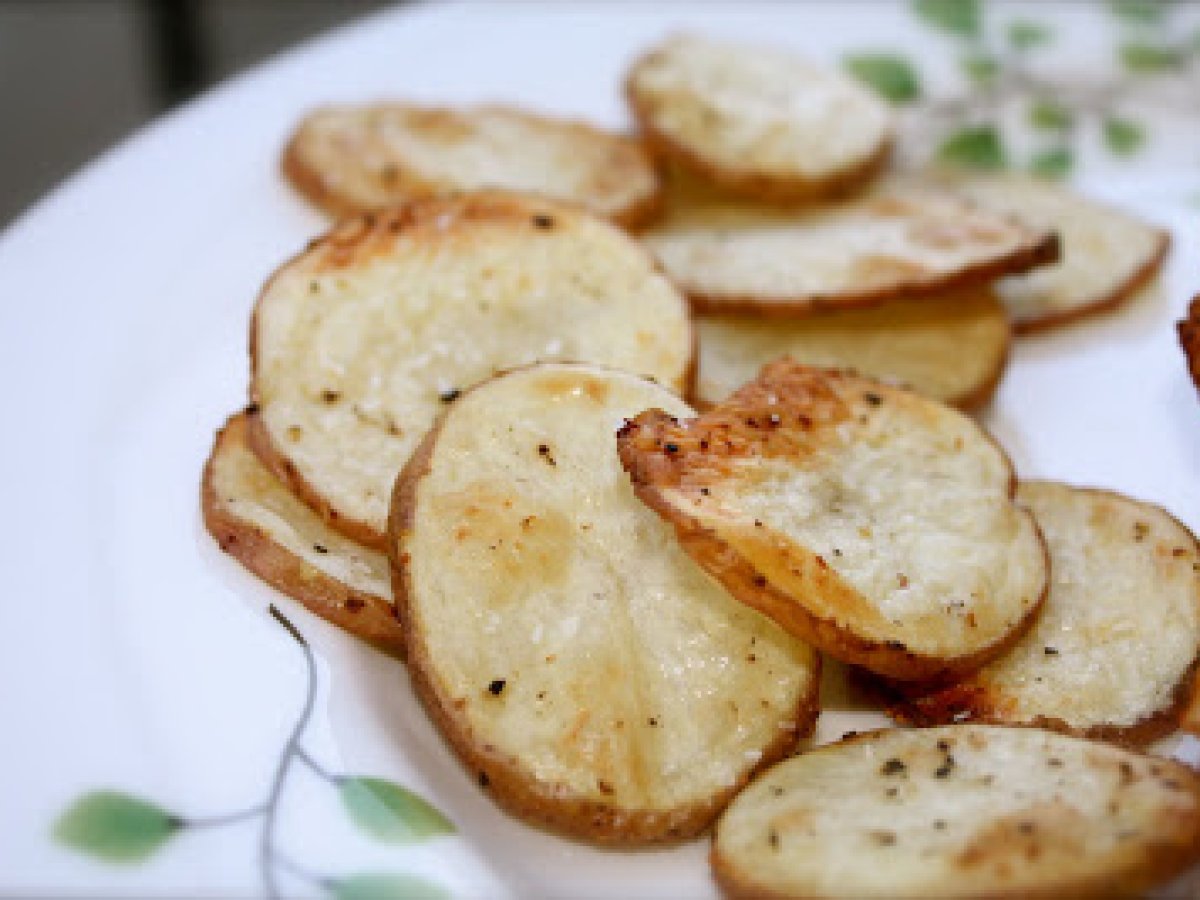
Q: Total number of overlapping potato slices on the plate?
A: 11